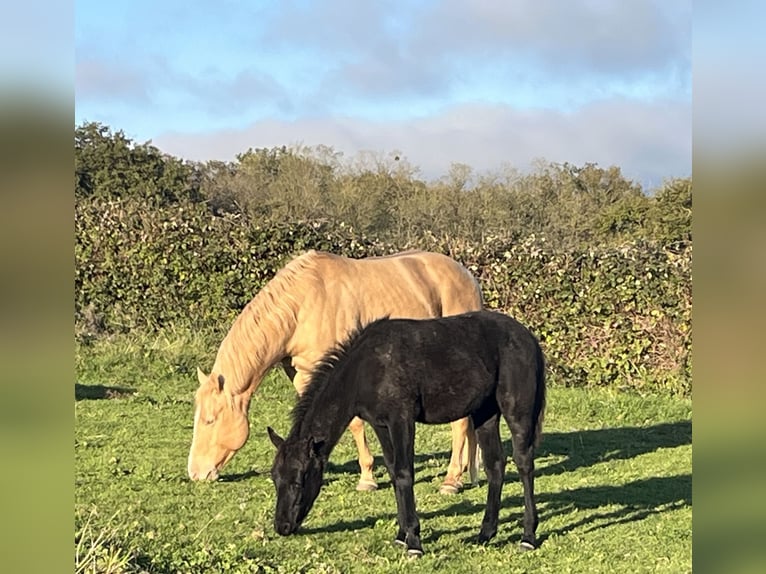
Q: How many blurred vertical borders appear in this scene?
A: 2